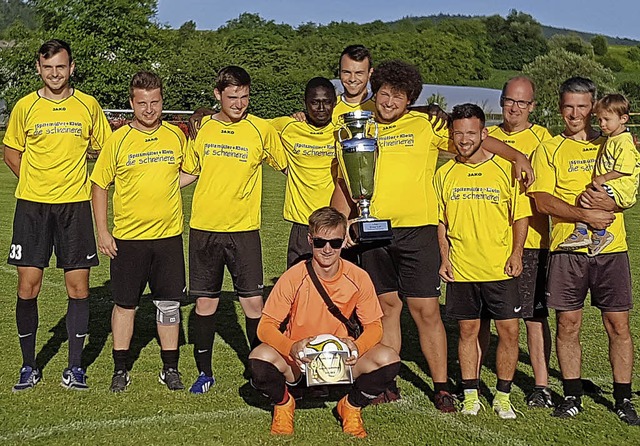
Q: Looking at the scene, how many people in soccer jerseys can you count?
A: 11